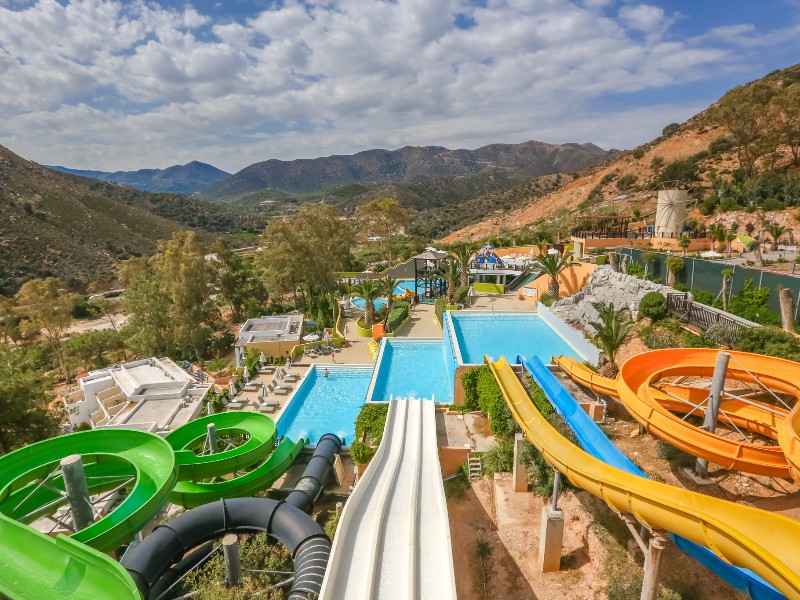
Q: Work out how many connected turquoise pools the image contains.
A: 3